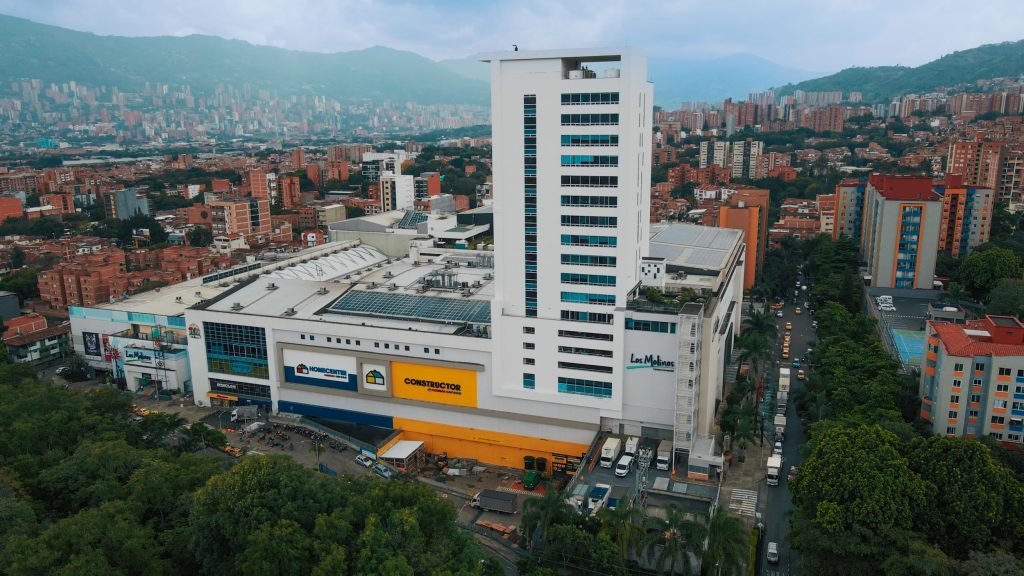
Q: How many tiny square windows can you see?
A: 12